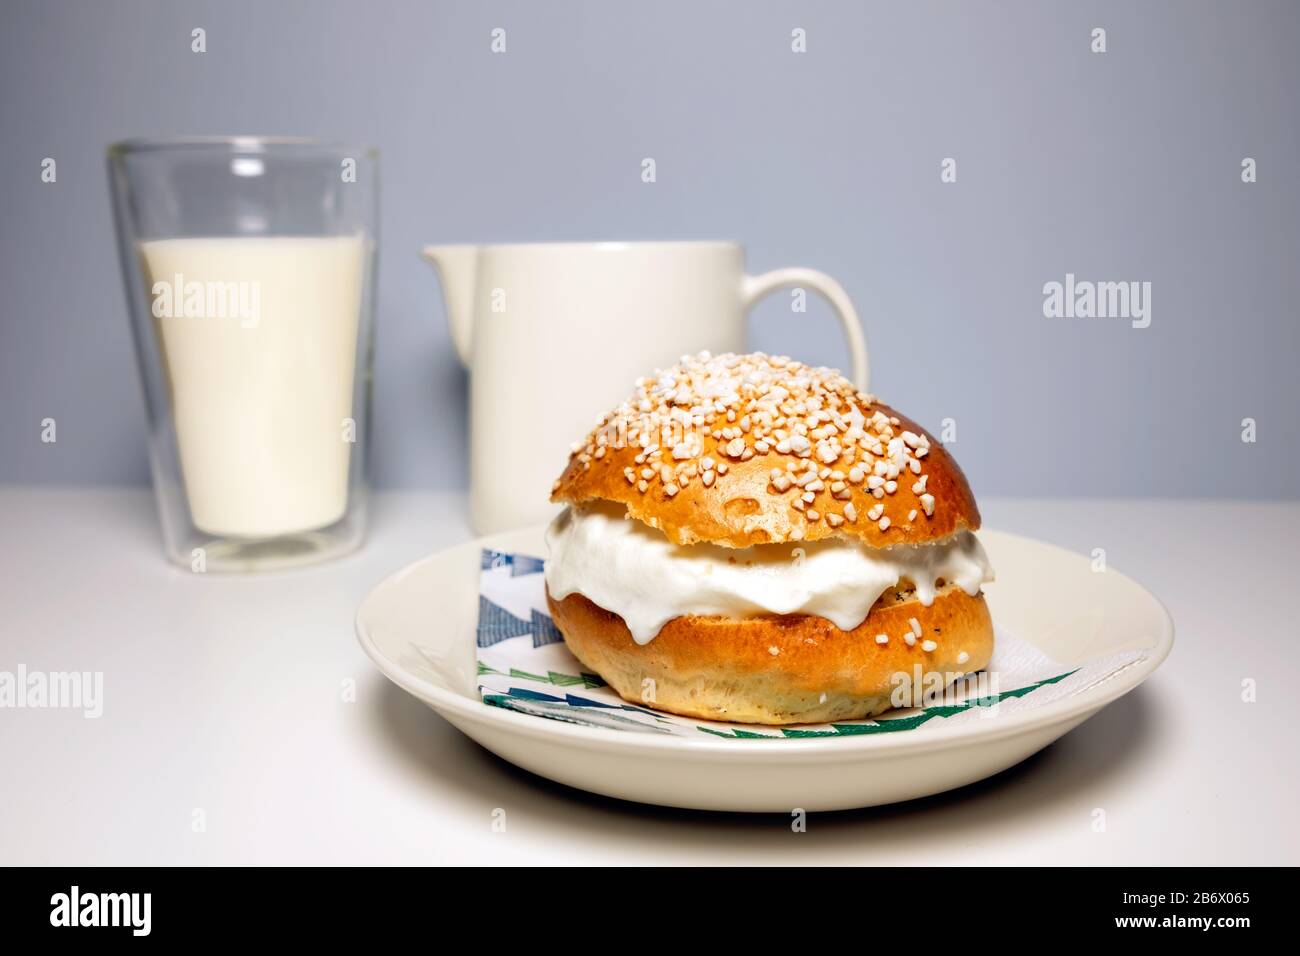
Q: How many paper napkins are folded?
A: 1